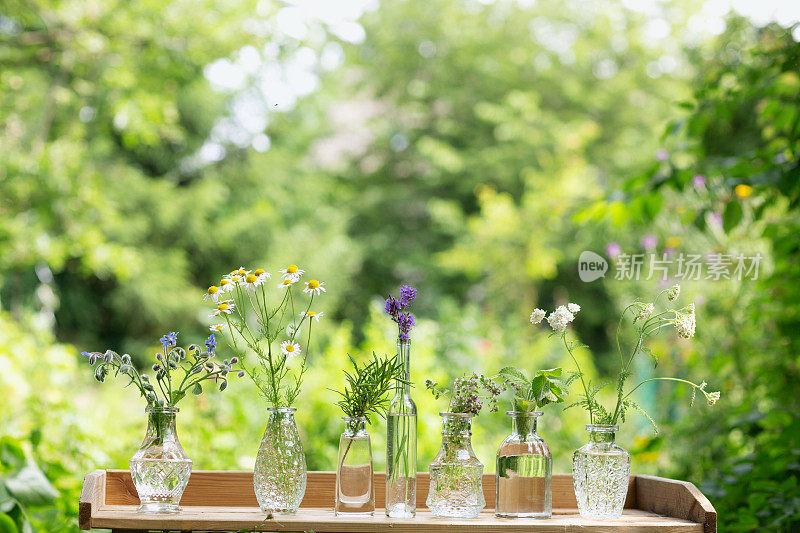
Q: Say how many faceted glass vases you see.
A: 4